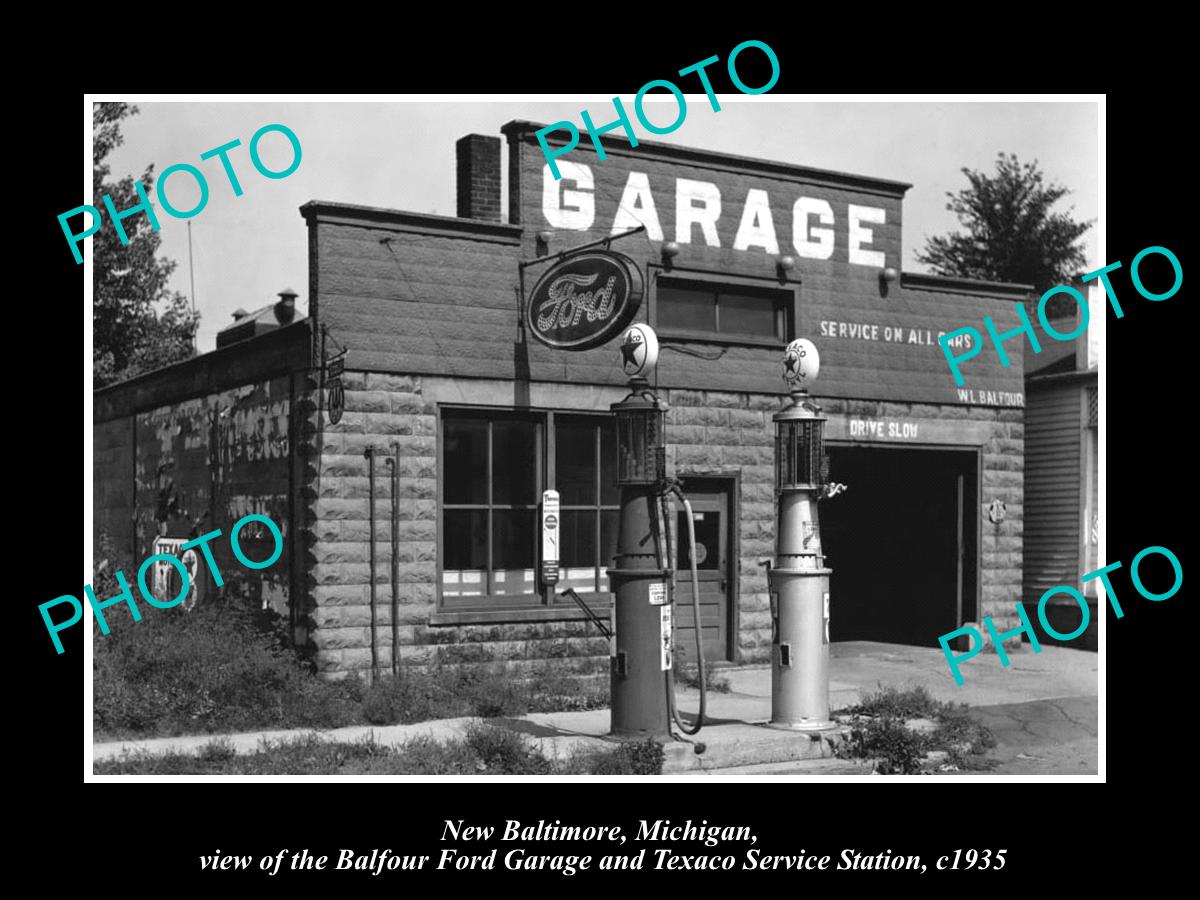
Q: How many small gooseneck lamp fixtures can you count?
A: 4